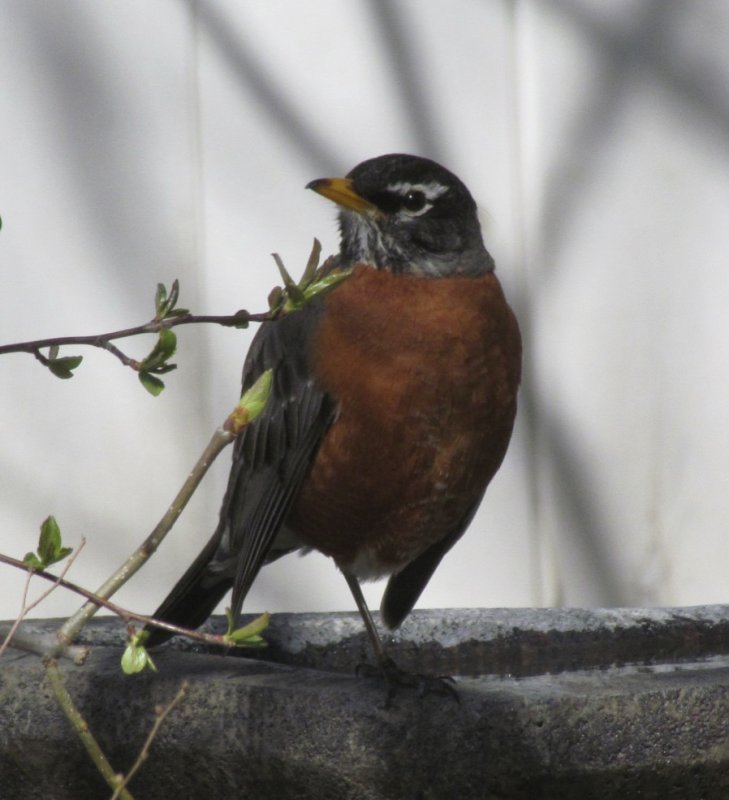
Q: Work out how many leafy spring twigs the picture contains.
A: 3